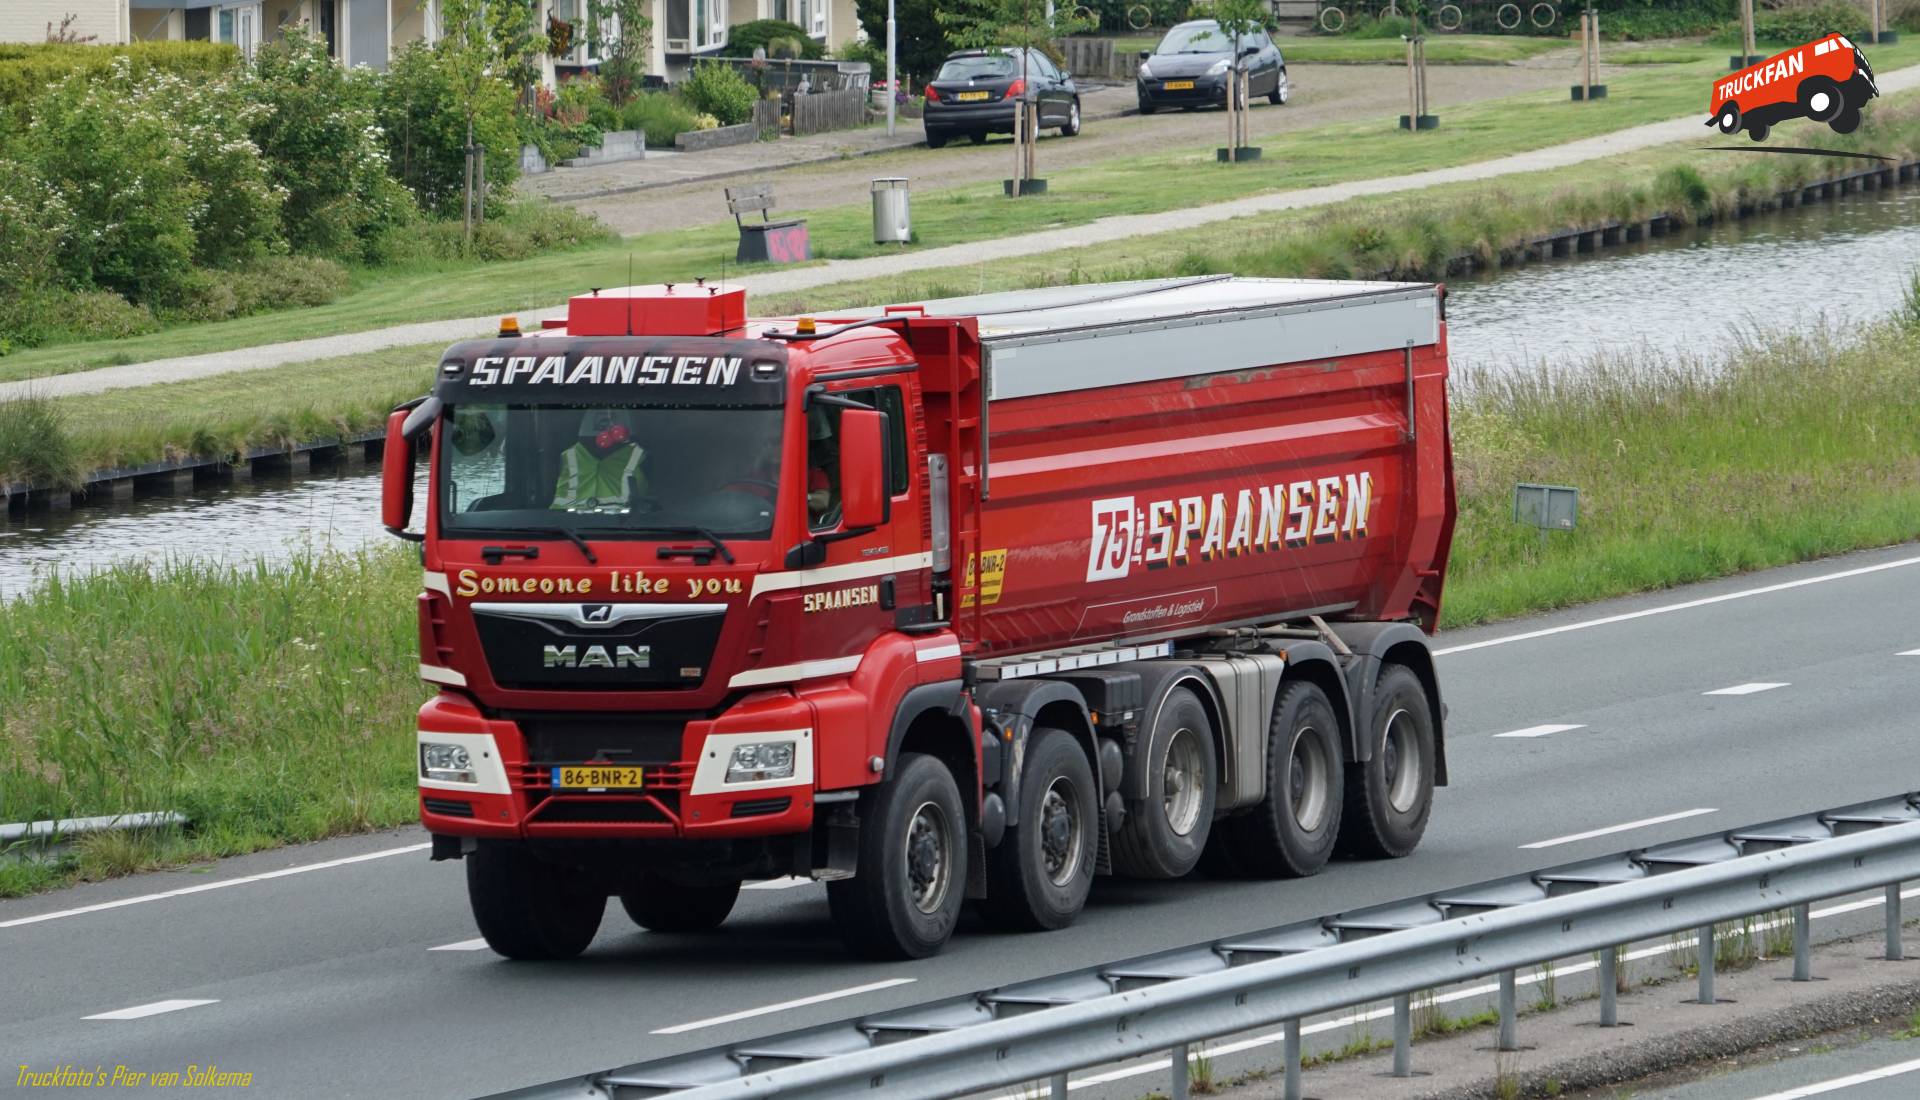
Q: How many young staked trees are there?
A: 7